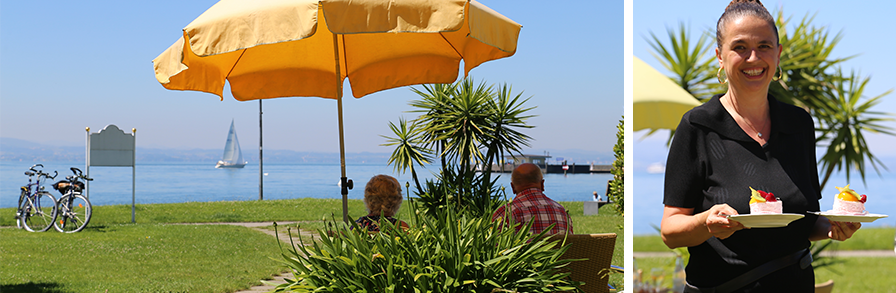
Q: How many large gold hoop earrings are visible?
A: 2